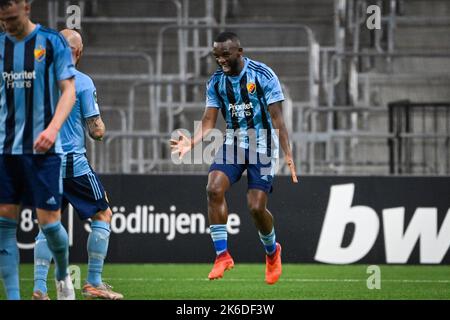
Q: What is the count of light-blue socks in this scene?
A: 6